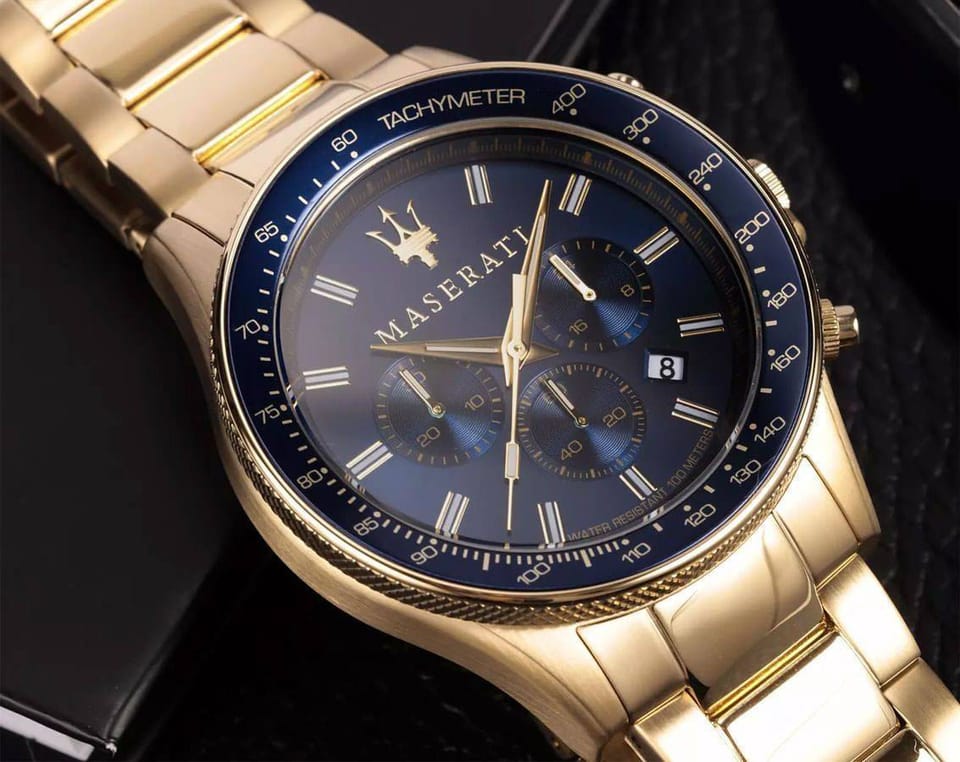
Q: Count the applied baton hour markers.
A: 11